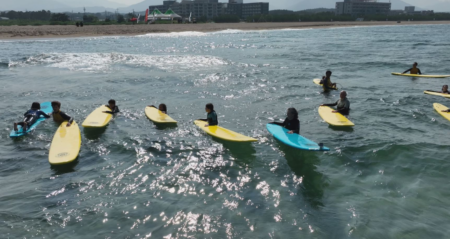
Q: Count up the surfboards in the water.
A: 11